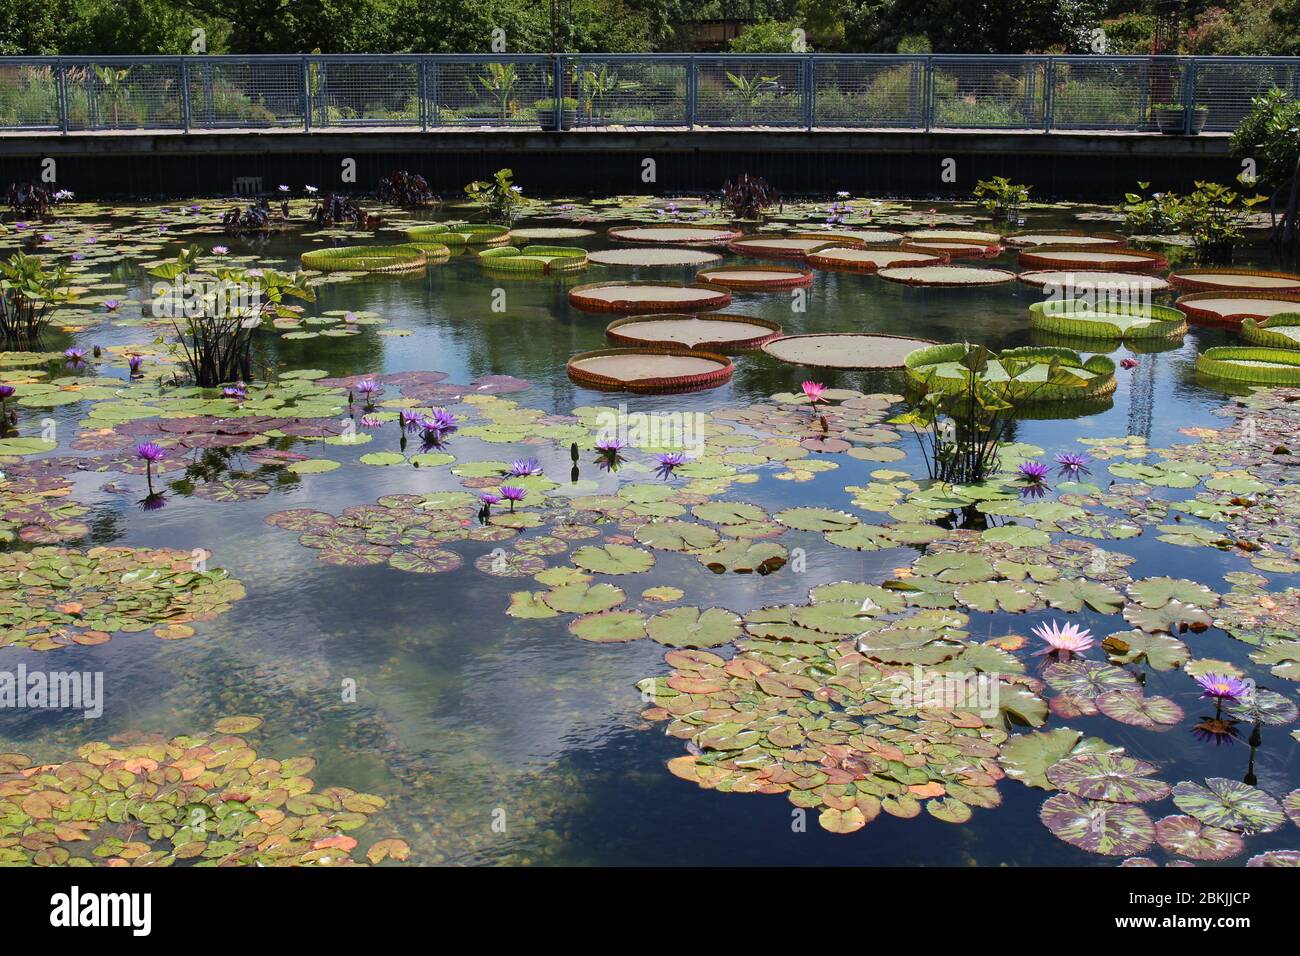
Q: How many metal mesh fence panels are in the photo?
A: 11